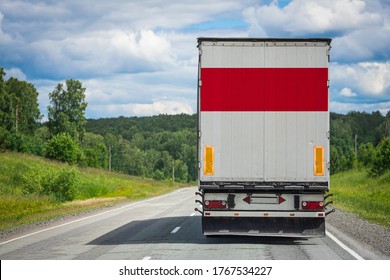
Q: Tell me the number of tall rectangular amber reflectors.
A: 2